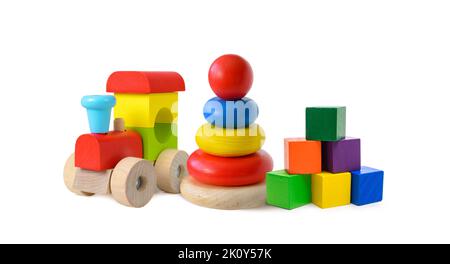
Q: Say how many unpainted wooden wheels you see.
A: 3